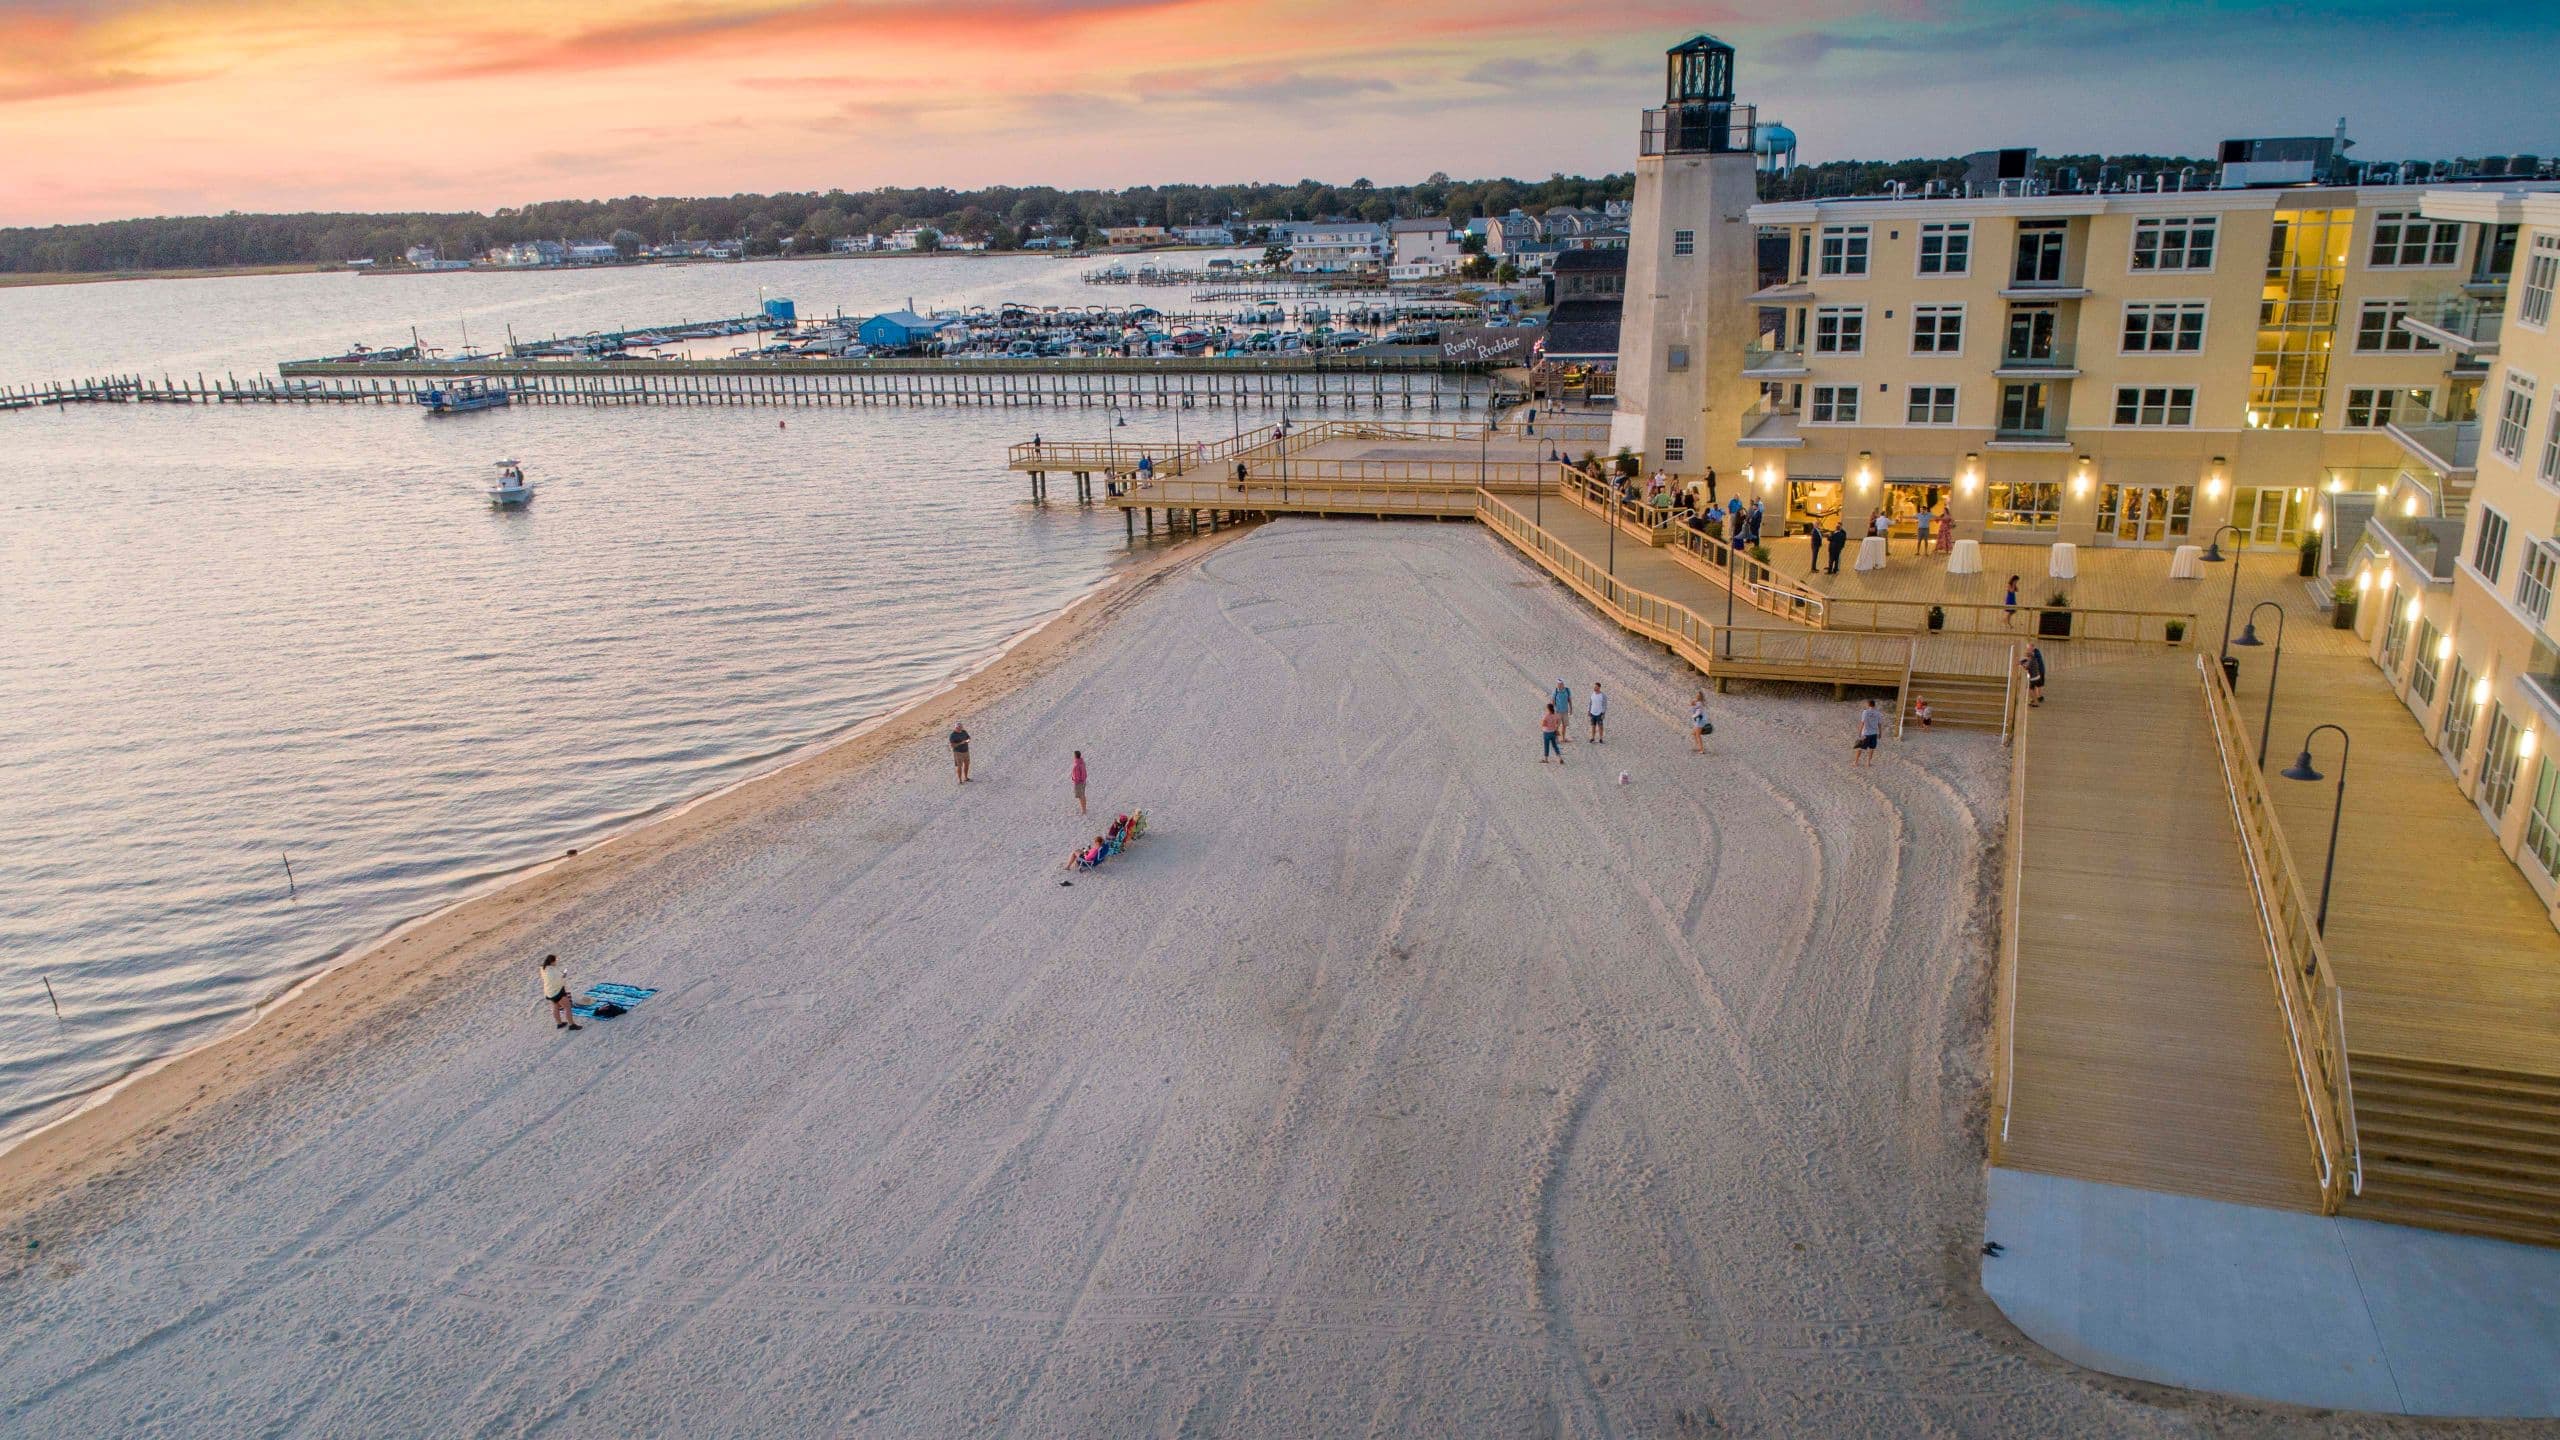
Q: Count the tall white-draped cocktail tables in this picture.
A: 4